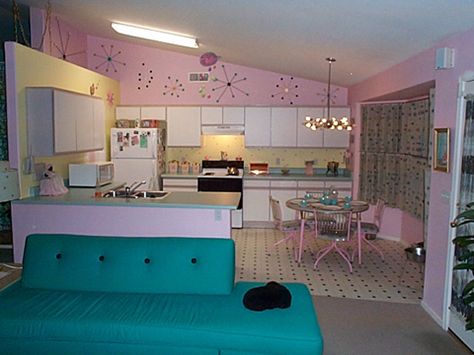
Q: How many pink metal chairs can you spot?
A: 4